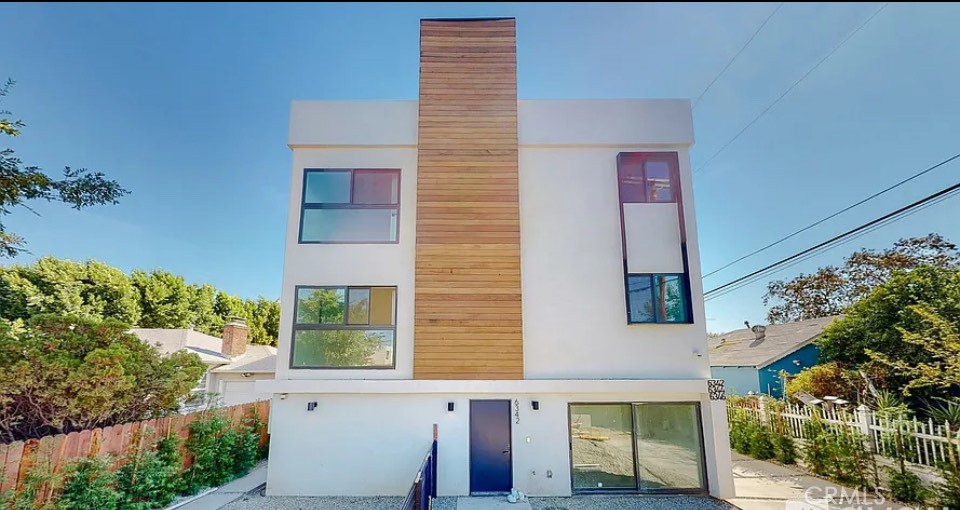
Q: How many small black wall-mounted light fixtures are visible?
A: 3